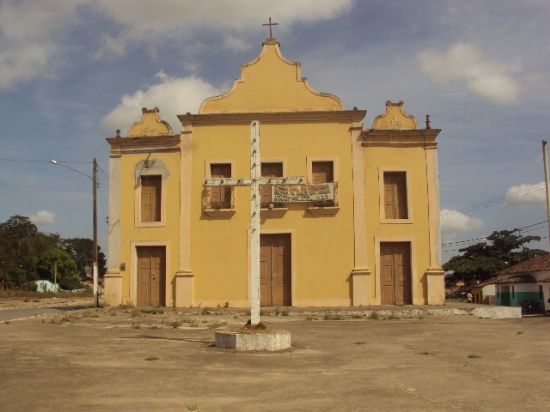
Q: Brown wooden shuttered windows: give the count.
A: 5